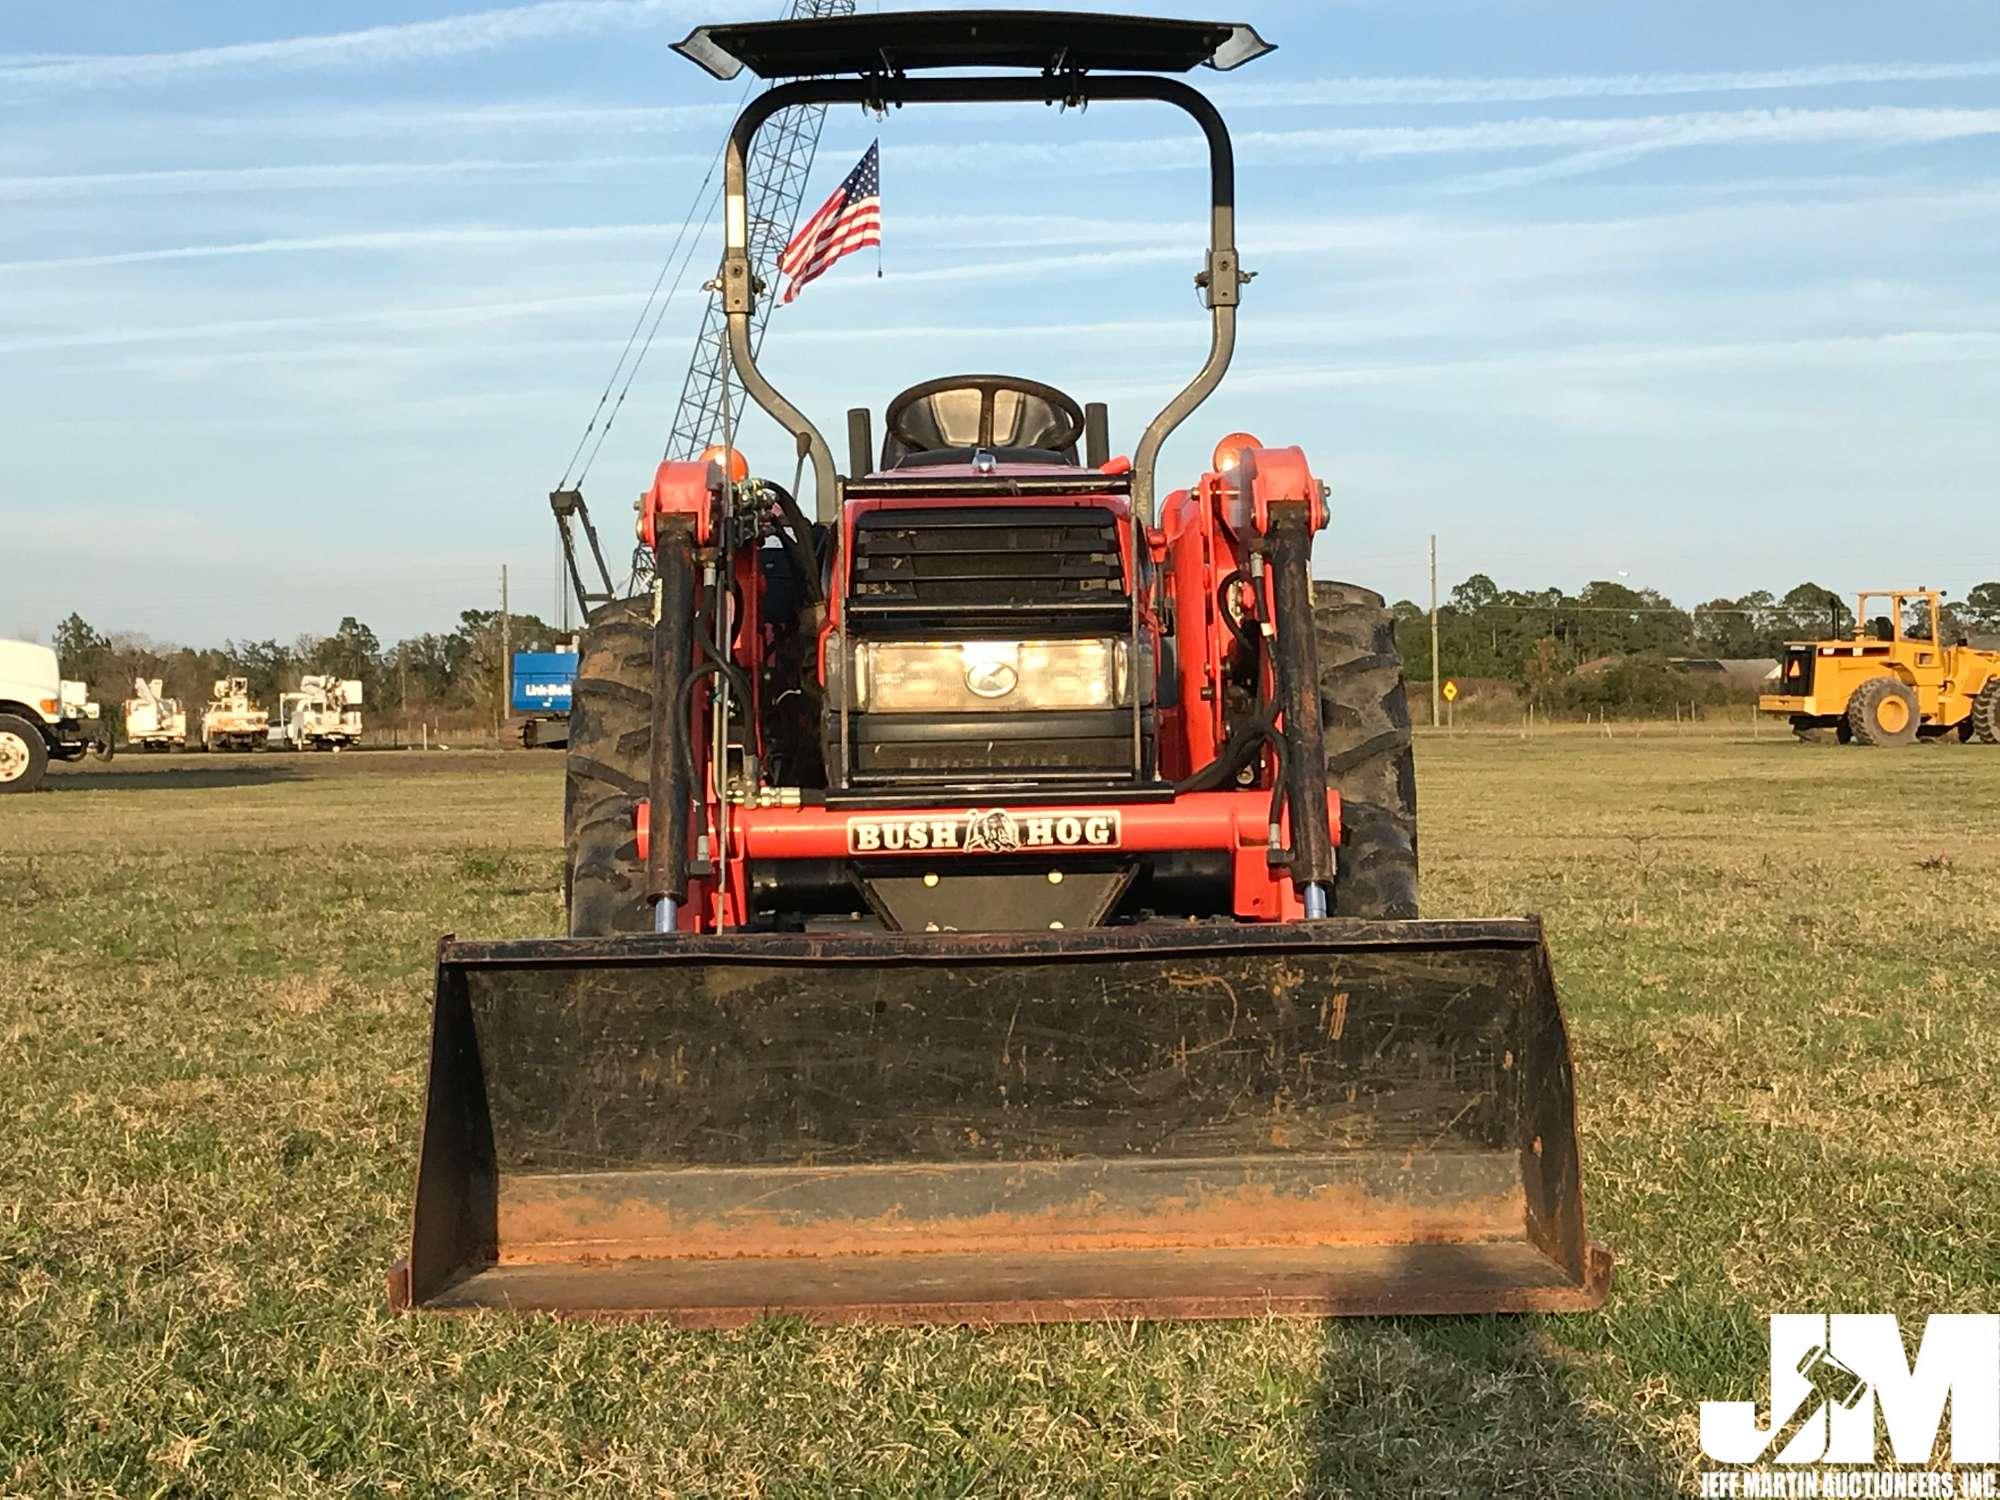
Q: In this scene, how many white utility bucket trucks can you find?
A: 3